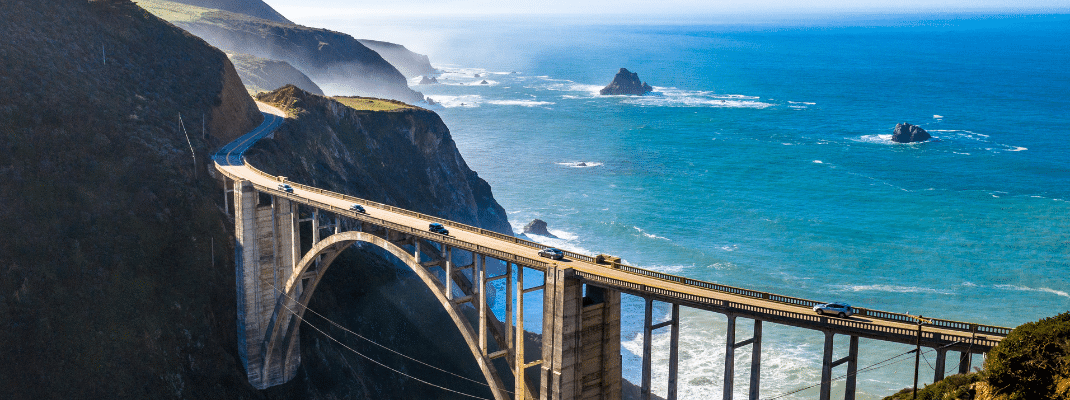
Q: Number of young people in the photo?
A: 0